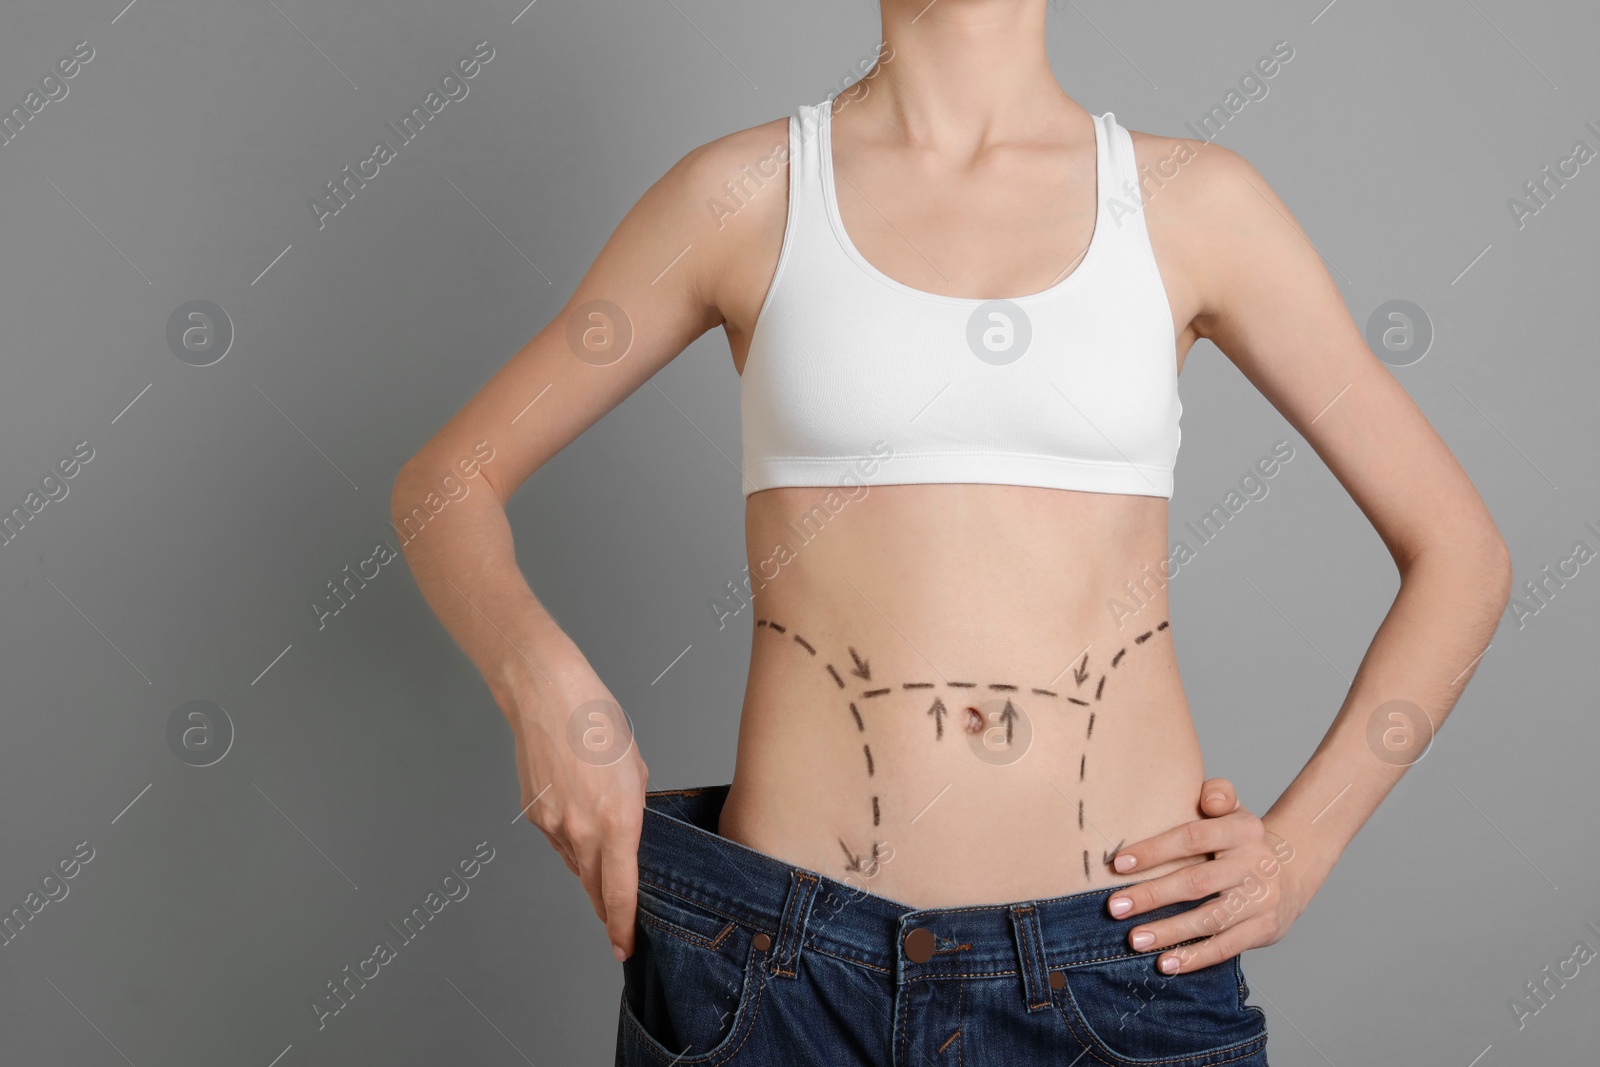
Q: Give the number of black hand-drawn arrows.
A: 6